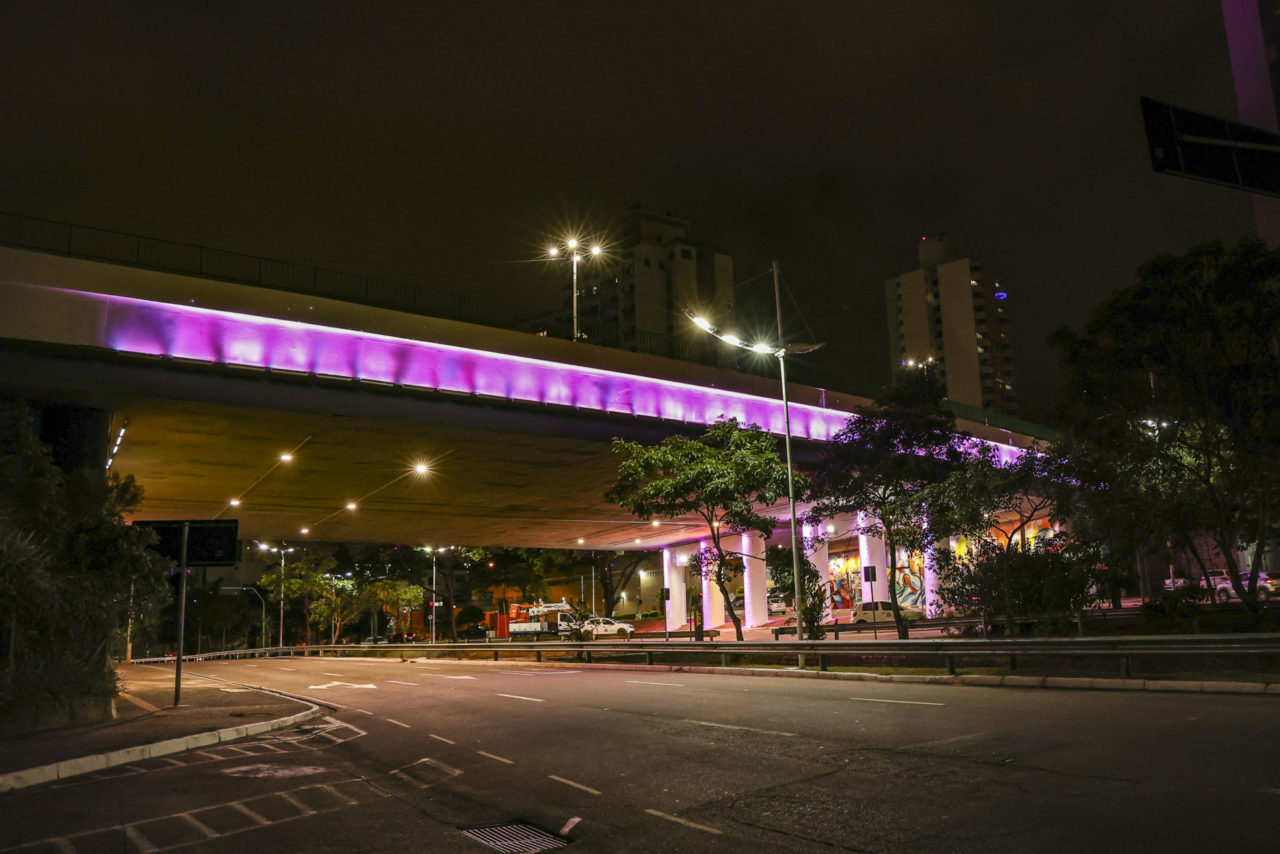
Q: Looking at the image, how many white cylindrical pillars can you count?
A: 6